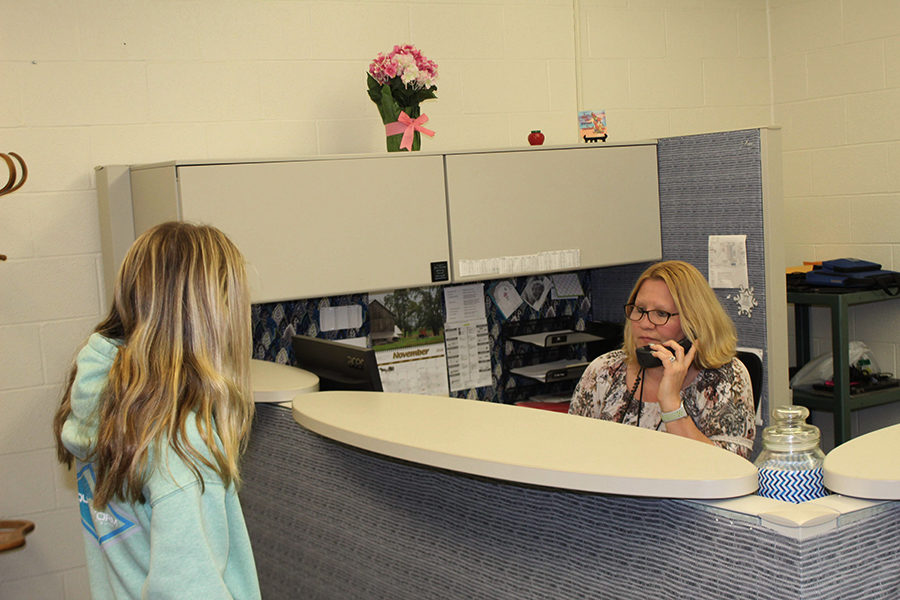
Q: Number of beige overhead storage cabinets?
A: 2